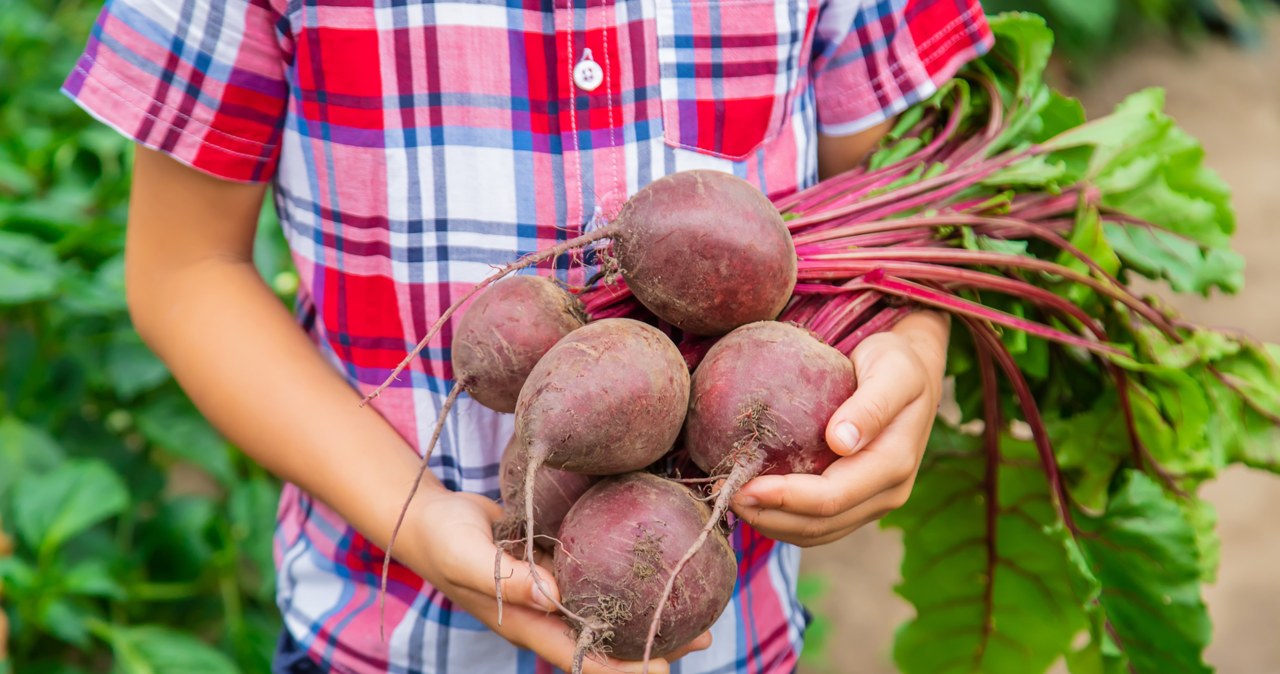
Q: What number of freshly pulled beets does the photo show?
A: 6